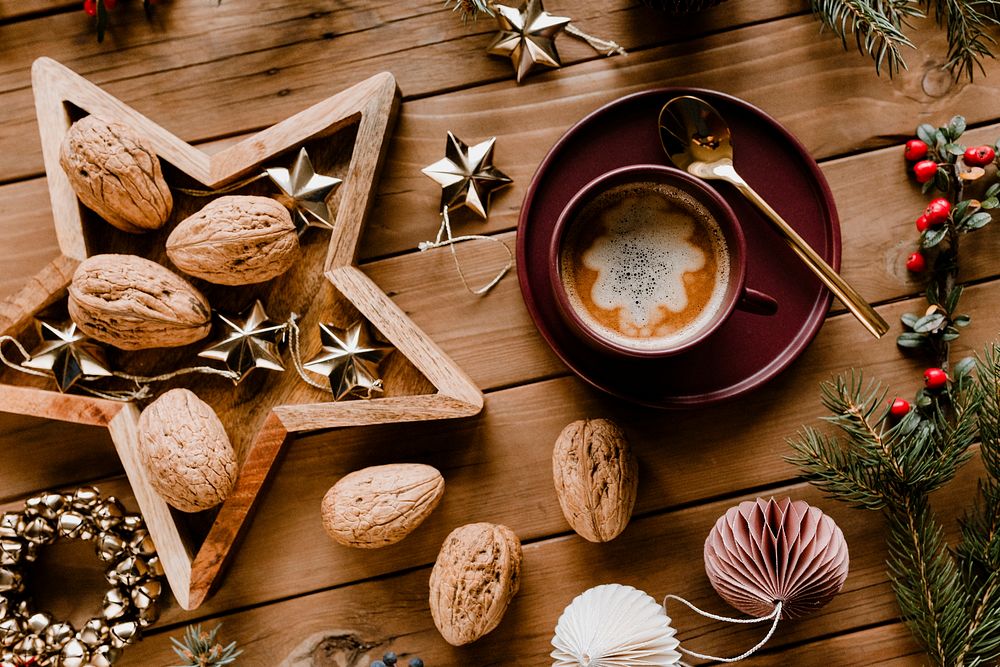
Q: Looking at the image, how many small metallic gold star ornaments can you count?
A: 6